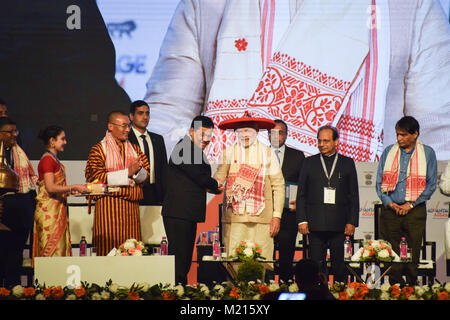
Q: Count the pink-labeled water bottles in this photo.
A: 5